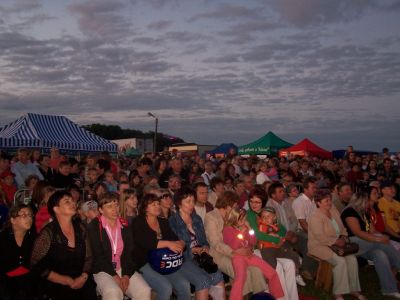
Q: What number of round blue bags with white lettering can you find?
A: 1